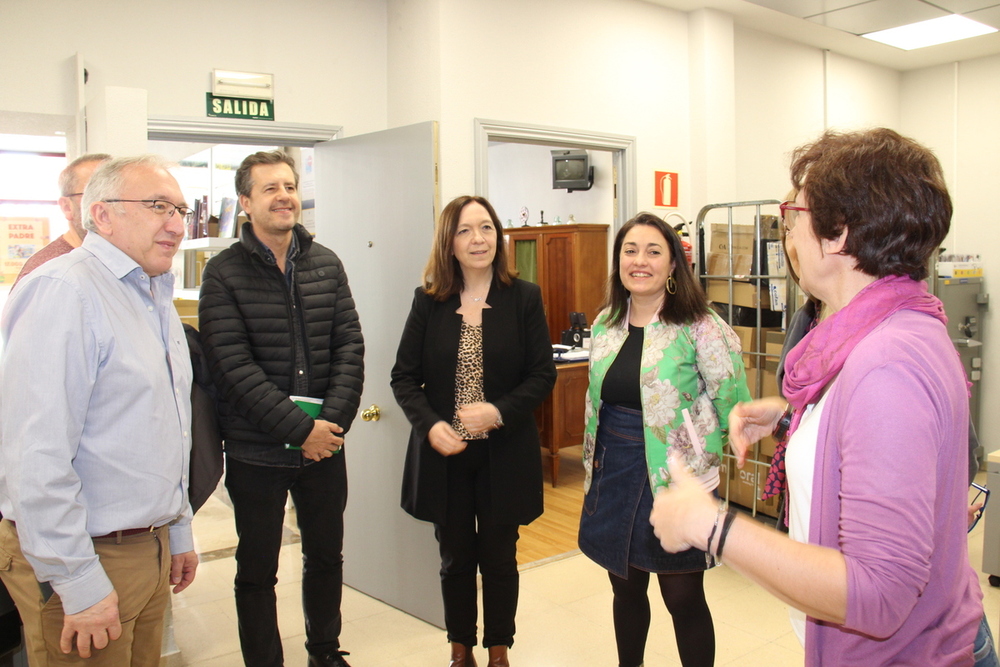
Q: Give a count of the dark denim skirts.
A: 1